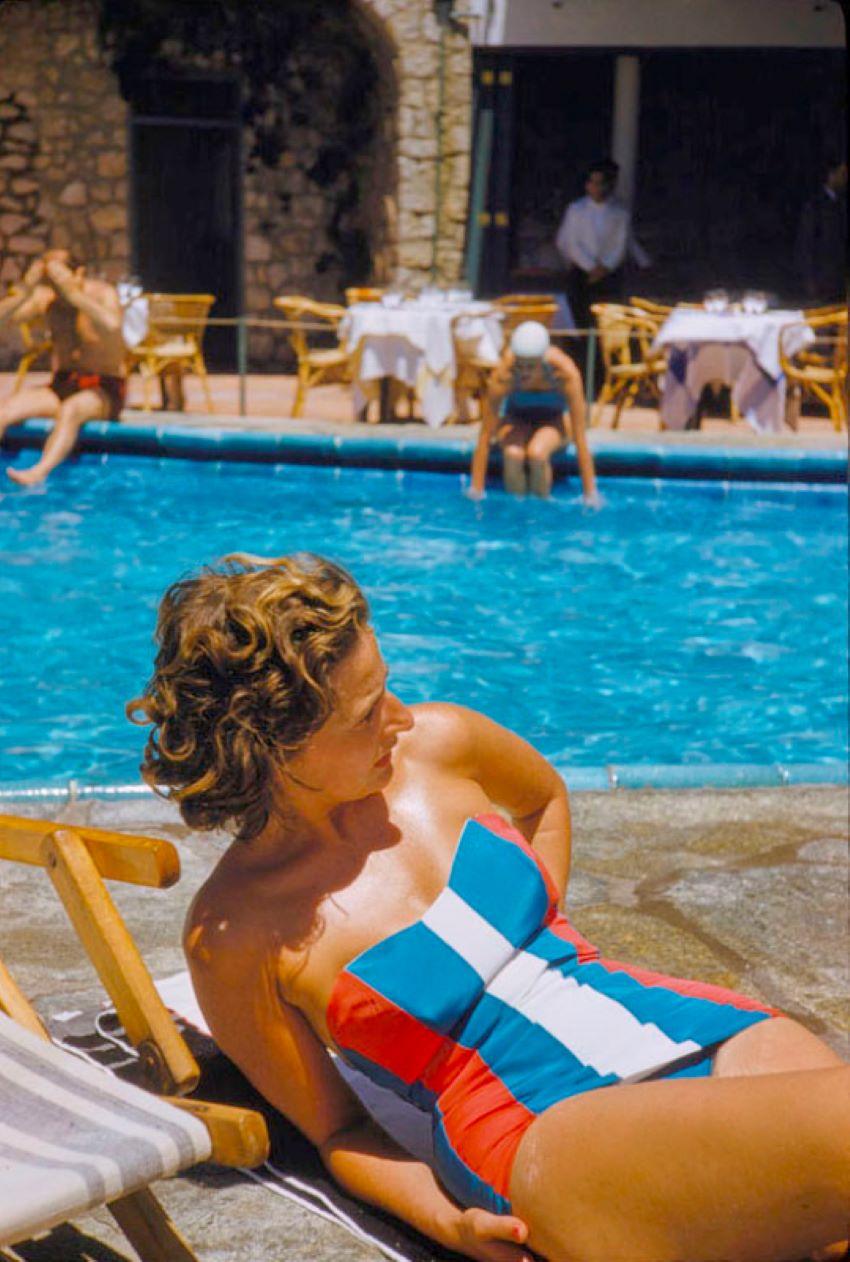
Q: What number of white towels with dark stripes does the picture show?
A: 1